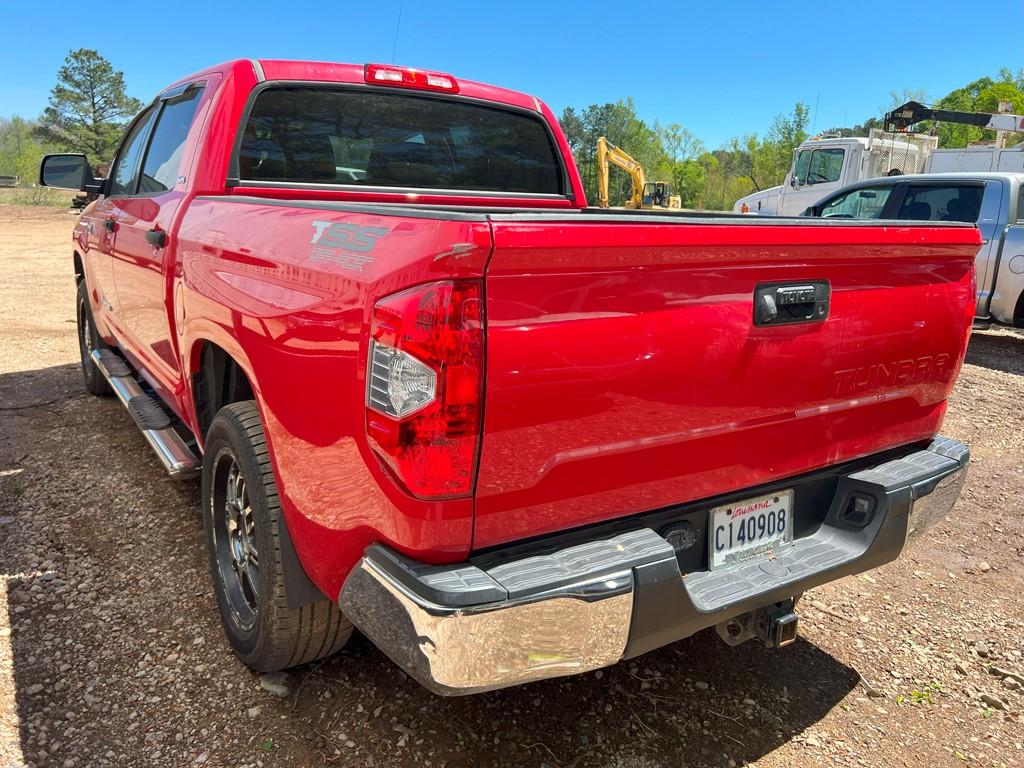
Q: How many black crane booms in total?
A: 1